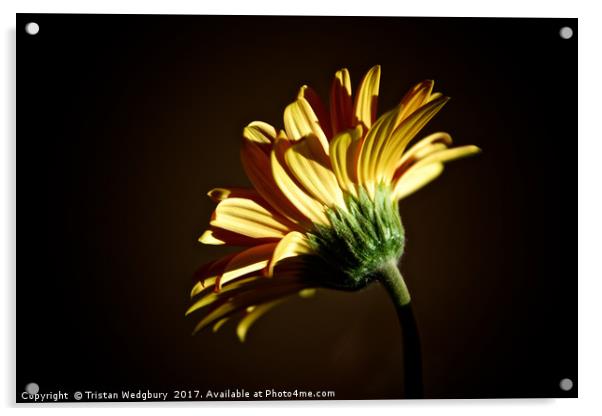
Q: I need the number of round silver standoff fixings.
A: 4